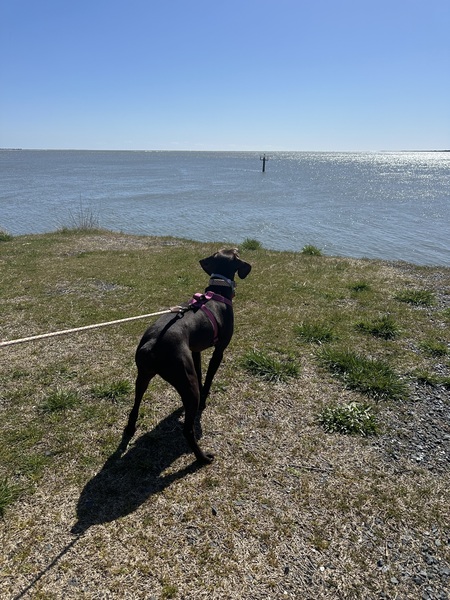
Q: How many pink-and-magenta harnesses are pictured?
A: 1